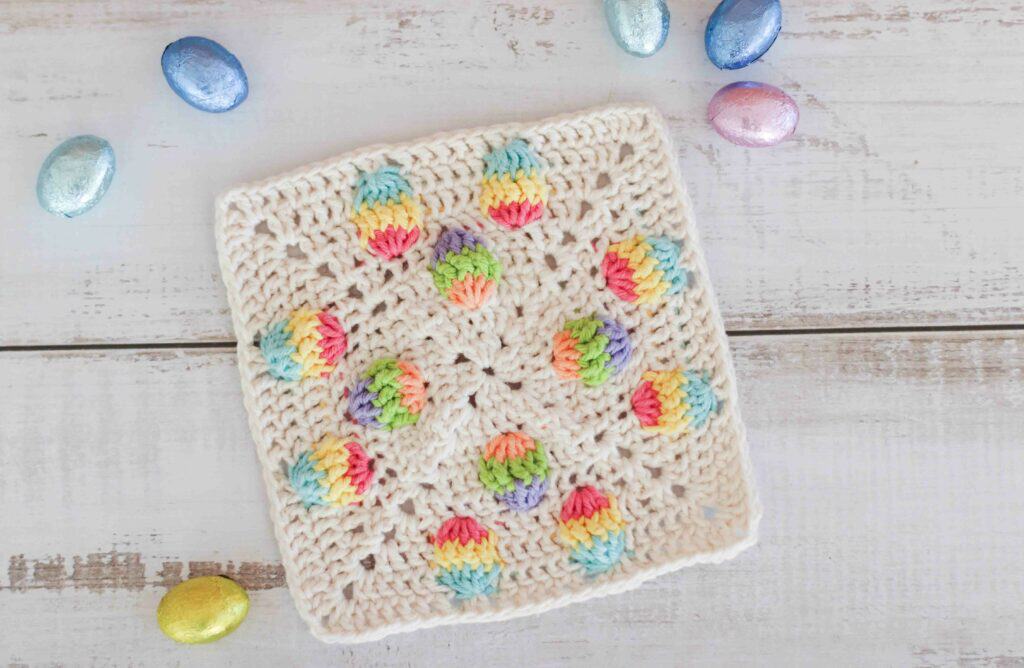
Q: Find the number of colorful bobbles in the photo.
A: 12